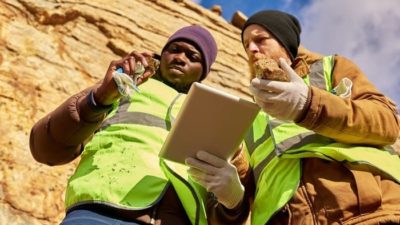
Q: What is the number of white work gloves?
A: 2